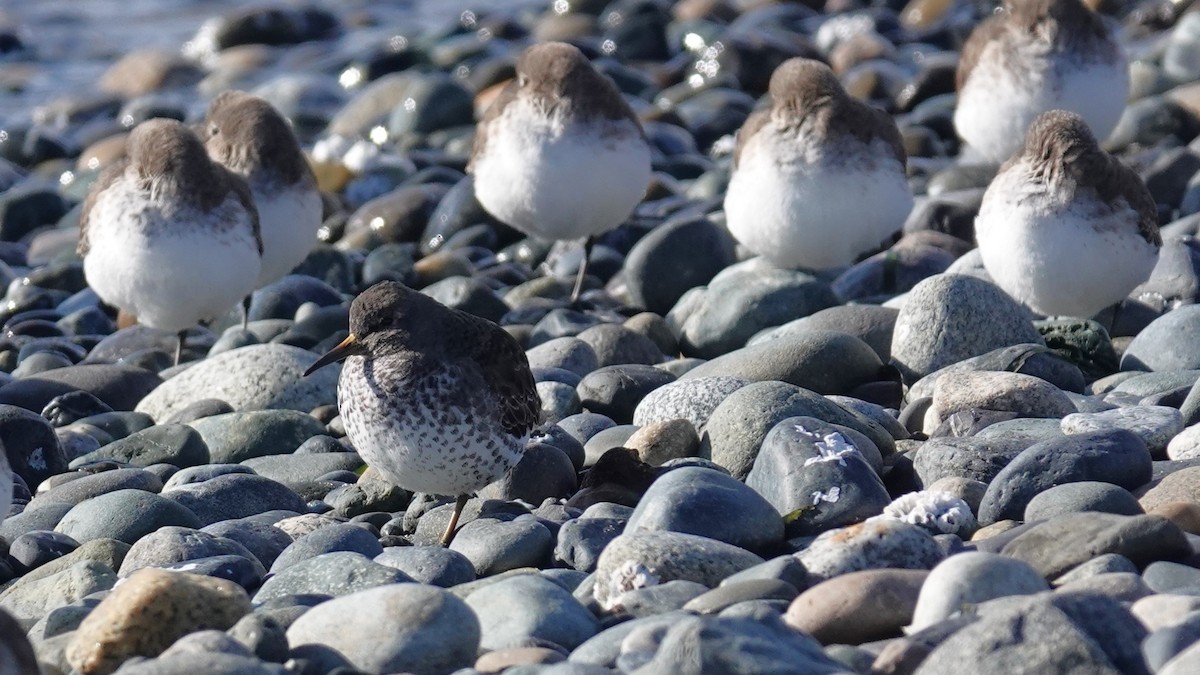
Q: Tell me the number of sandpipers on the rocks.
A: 7